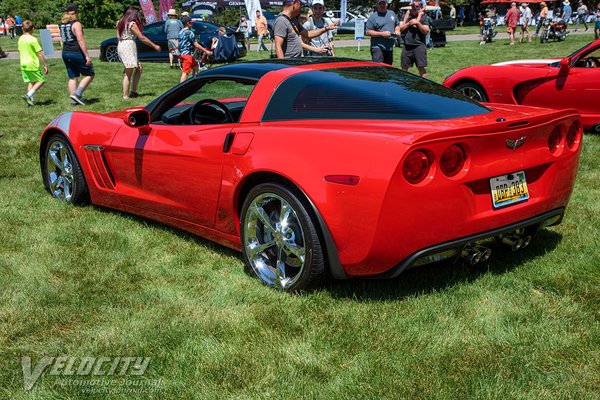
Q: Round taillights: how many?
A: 4